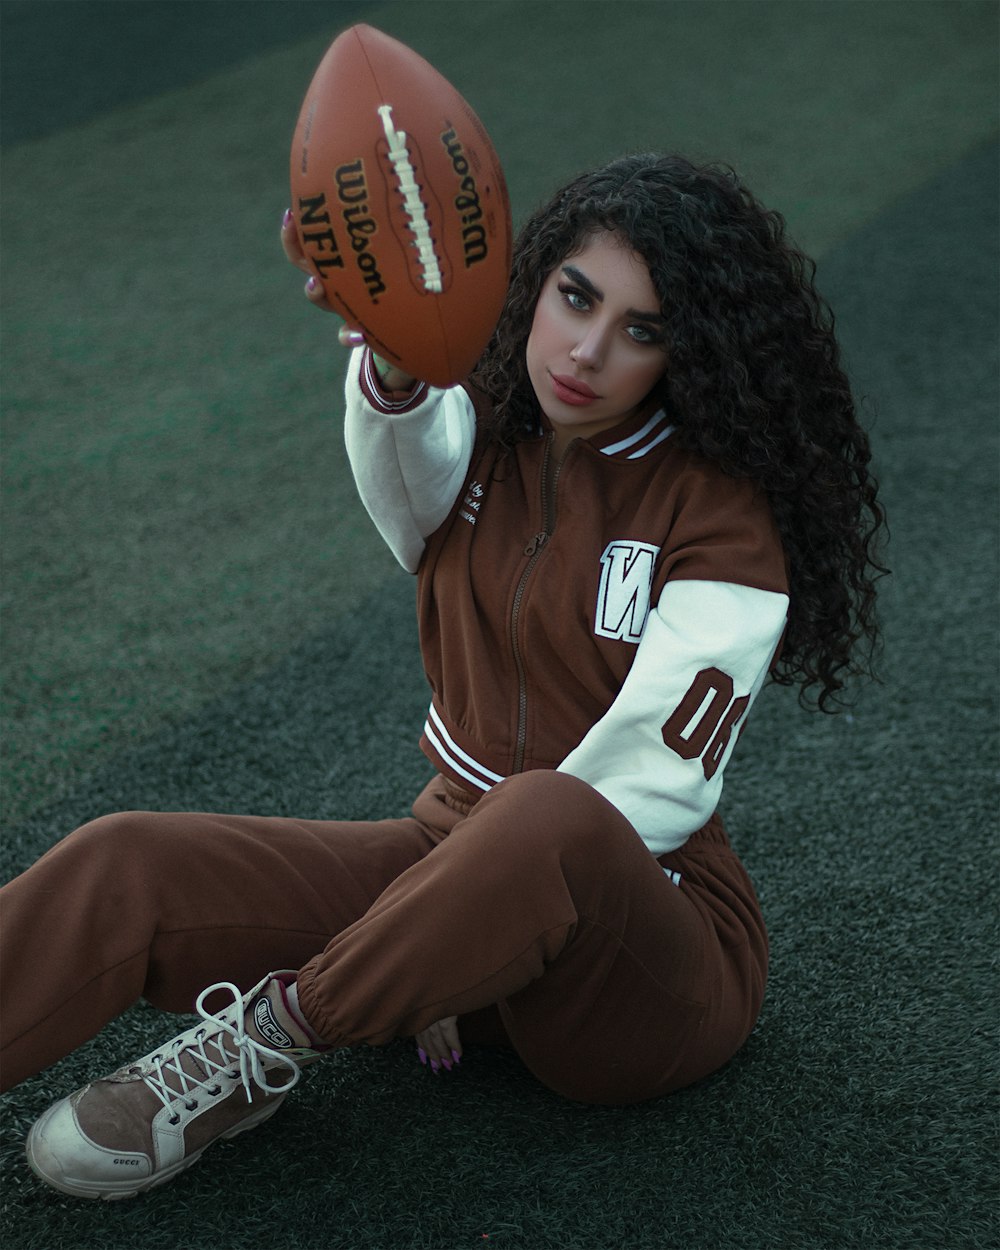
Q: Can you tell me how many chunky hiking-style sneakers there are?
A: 1